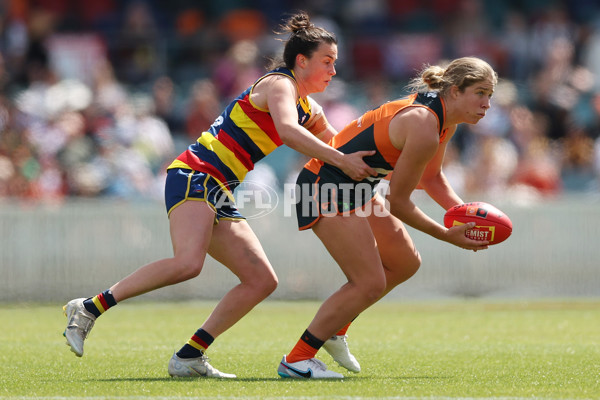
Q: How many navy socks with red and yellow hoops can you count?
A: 2